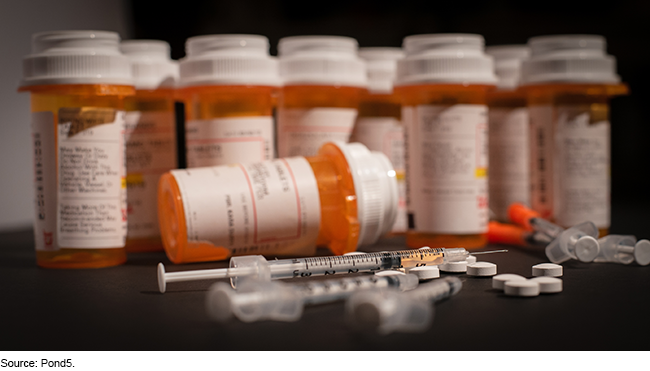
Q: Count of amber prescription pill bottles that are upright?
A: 8